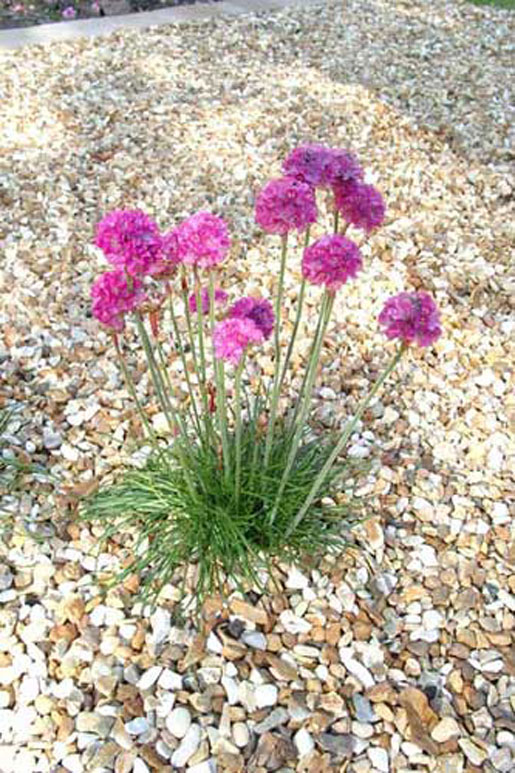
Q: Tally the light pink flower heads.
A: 2